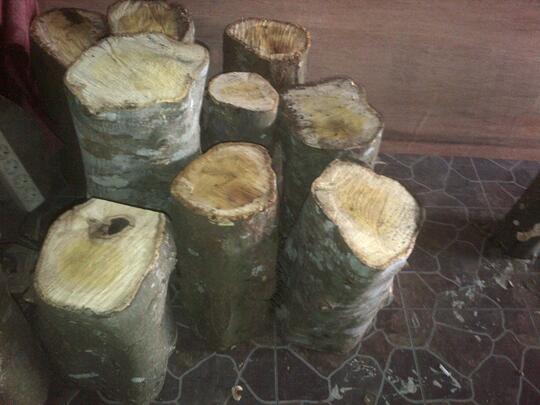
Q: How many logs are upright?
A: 9